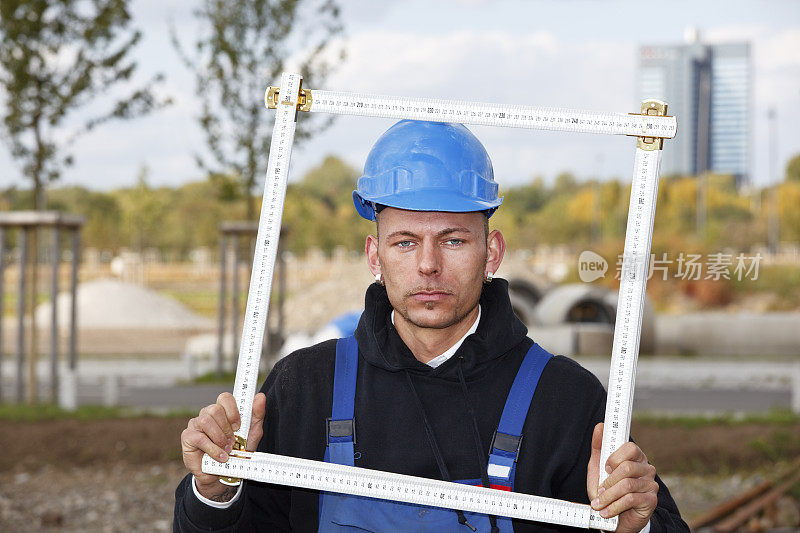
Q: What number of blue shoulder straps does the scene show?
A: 2